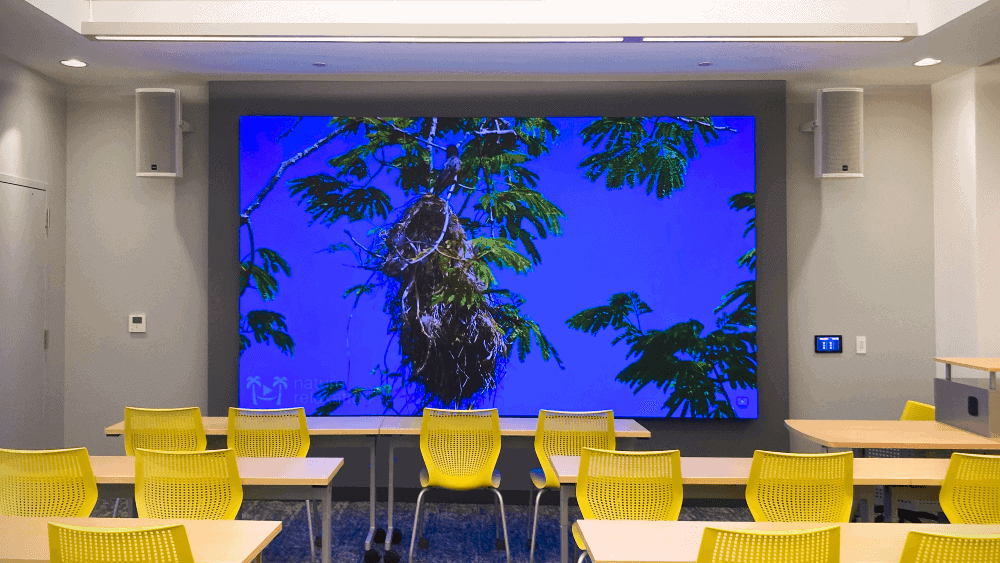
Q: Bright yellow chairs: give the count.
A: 13